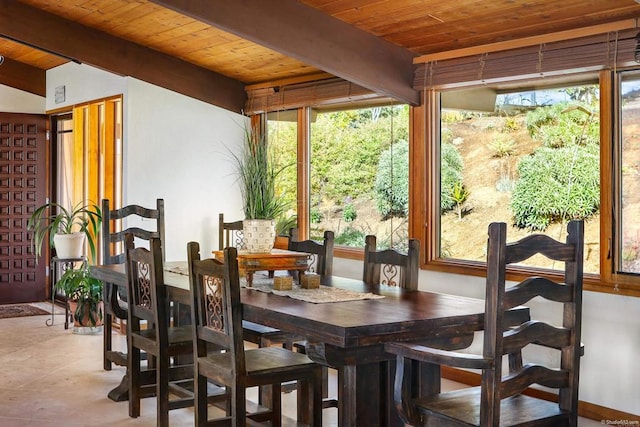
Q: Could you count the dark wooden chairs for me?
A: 7